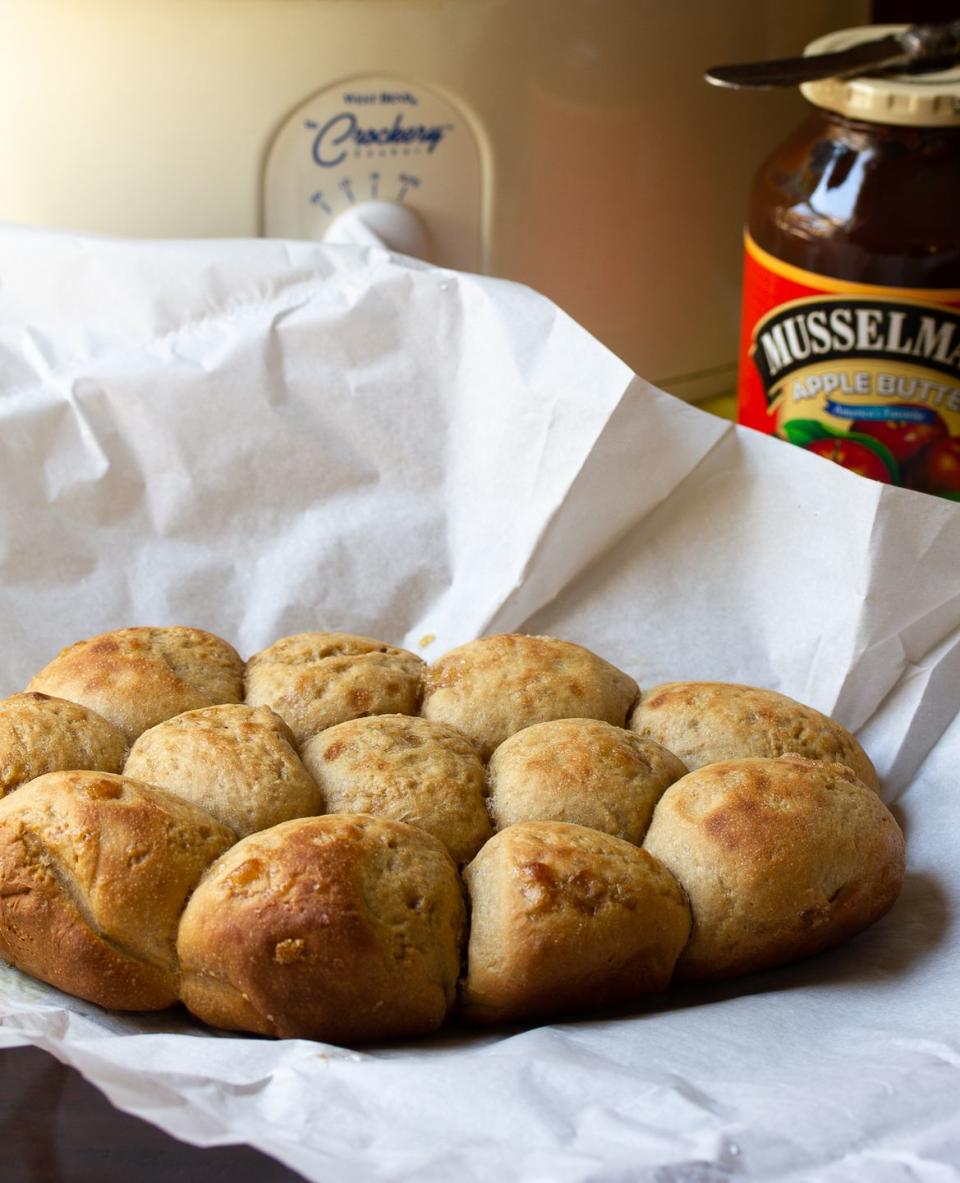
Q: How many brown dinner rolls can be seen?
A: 12